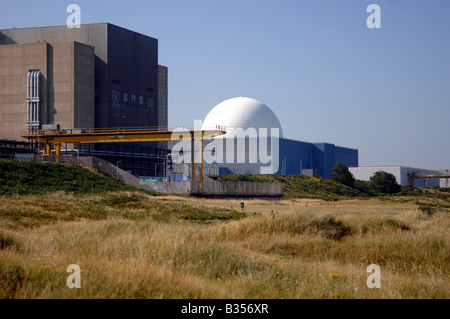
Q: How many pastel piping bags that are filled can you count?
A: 0